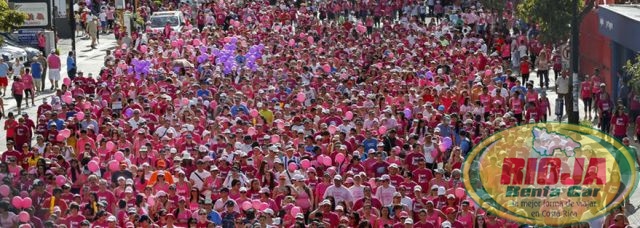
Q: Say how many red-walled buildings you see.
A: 1